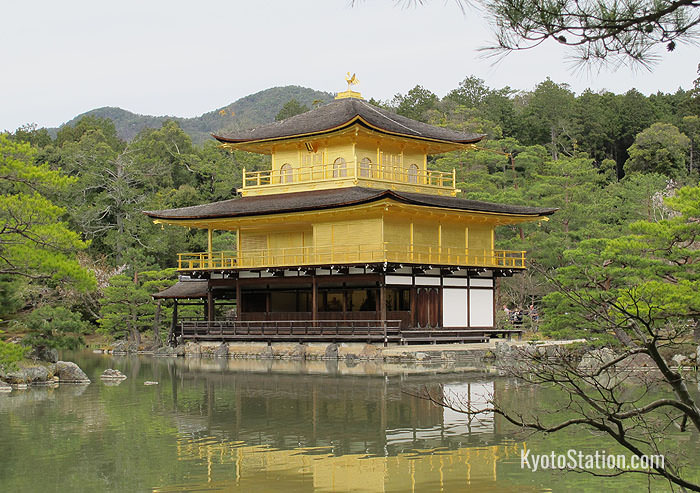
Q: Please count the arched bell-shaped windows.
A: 4